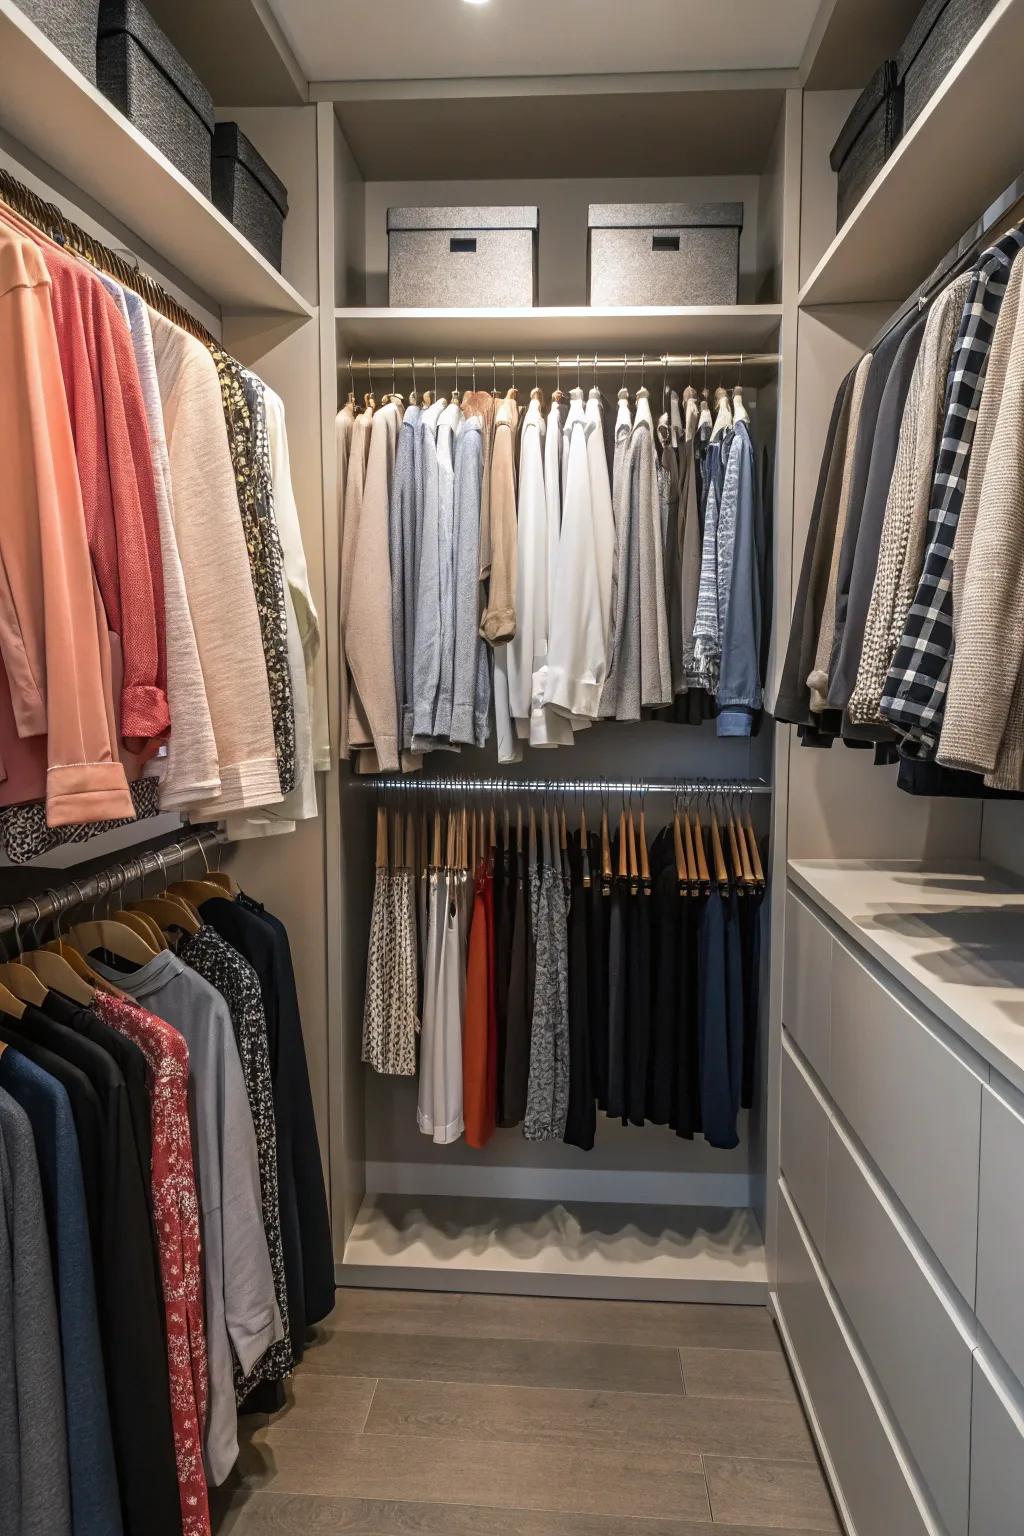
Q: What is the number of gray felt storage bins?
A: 7